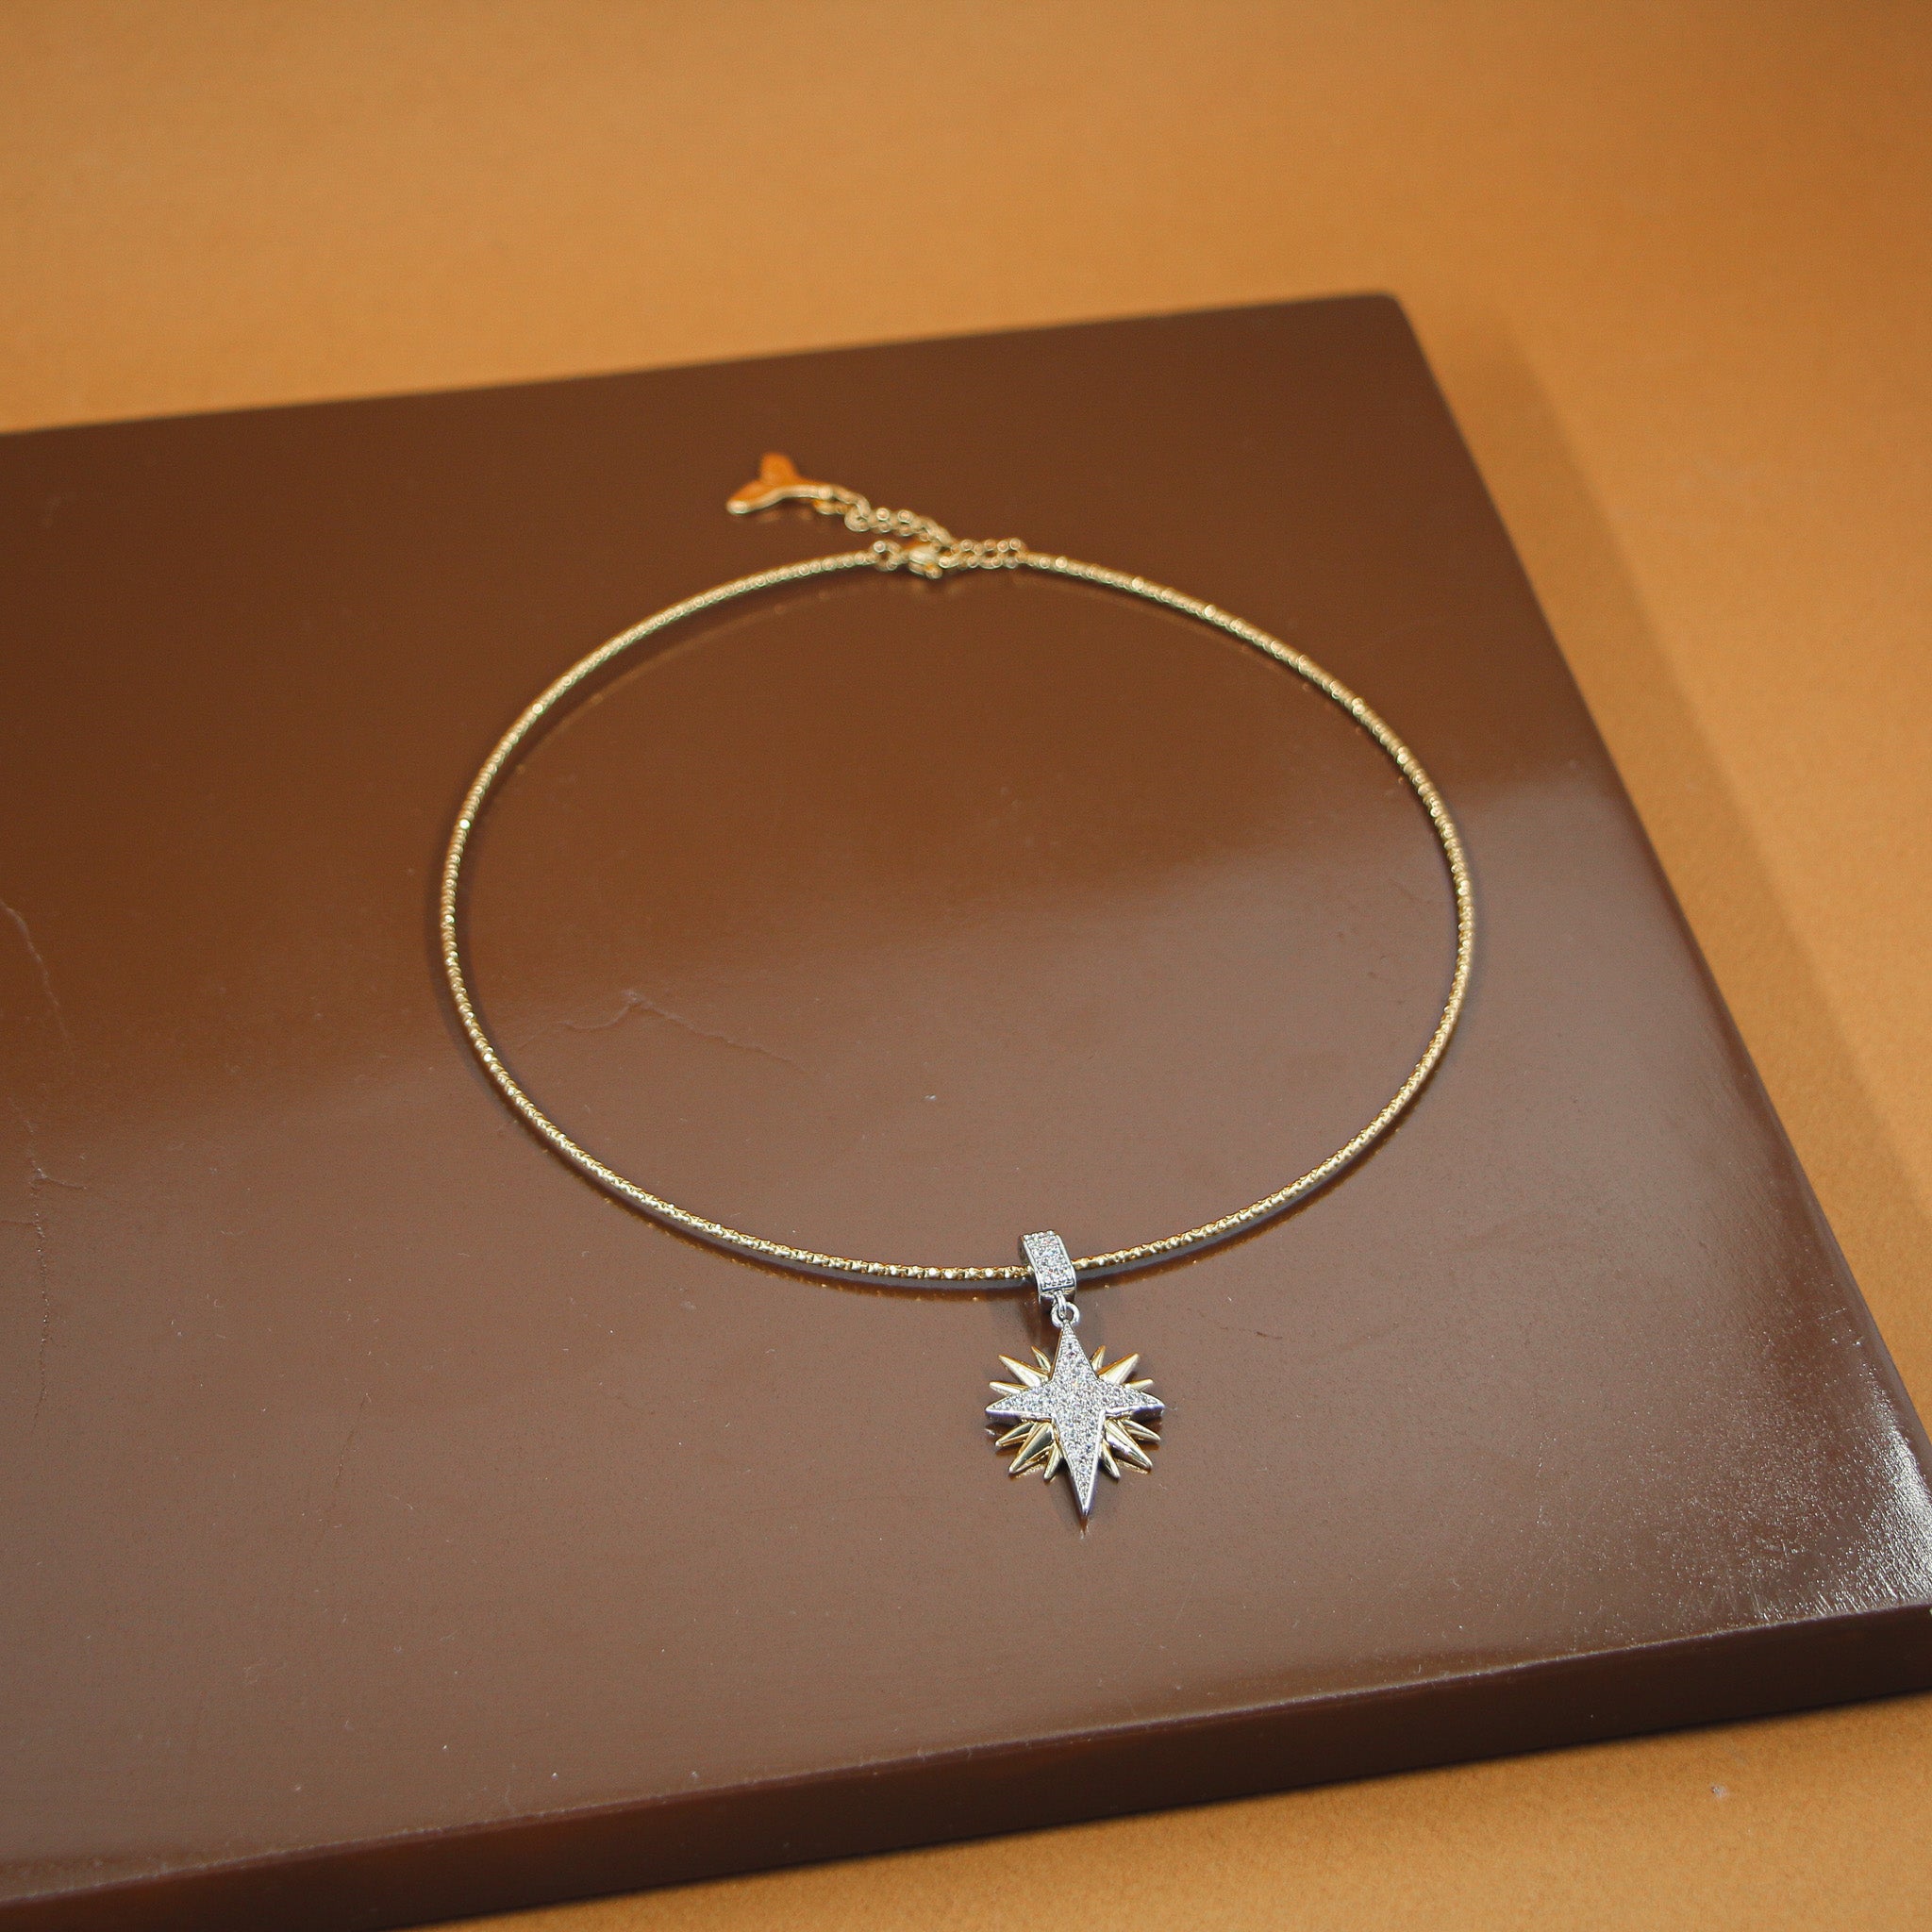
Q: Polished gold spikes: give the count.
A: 12